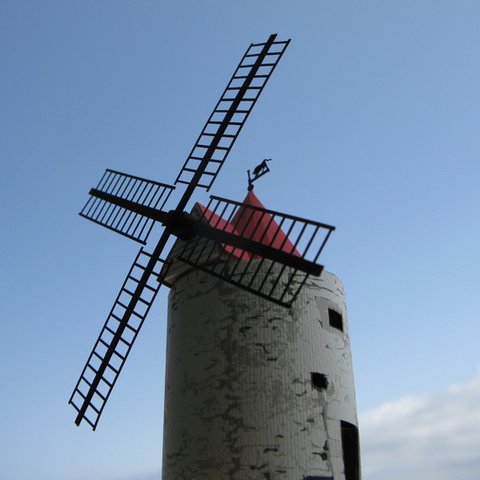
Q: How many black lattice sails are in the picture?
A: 4